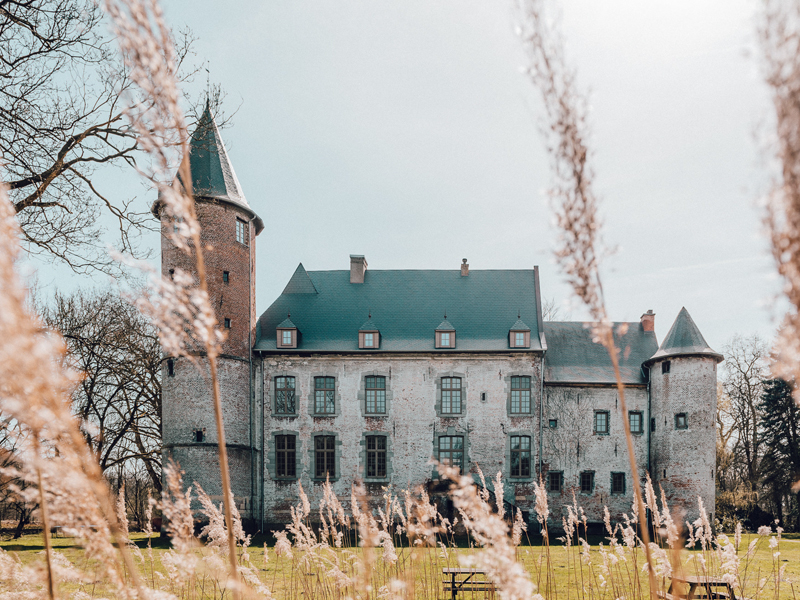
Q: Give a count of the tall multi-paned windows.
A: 10